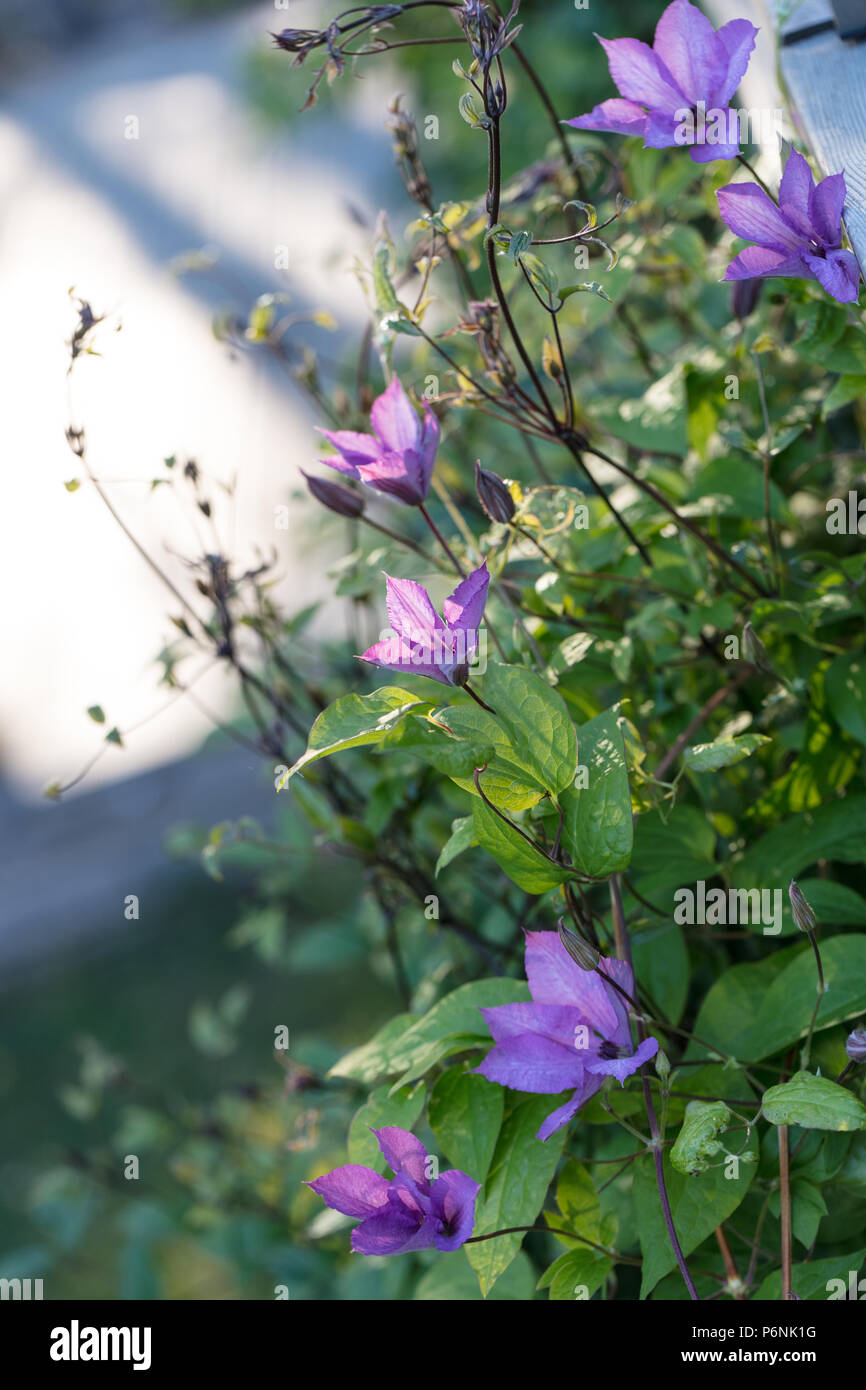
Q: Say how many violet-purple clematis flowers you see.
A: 6